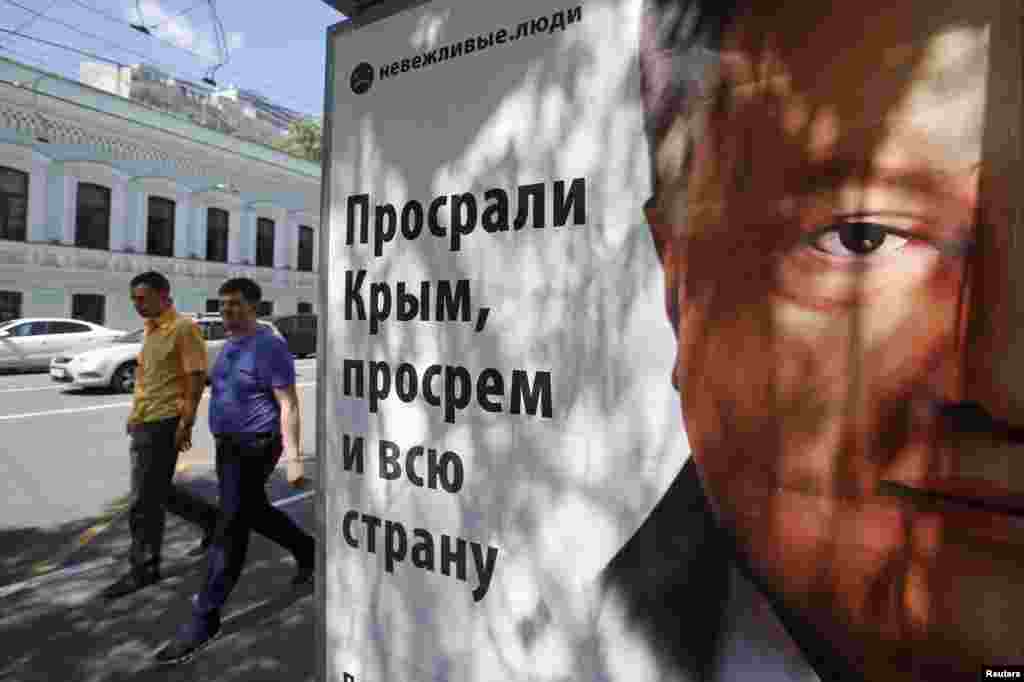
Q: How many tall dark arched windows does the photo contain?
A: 6